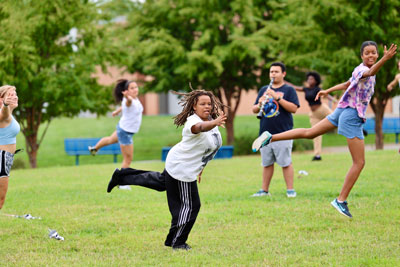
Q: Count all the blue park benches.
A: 3